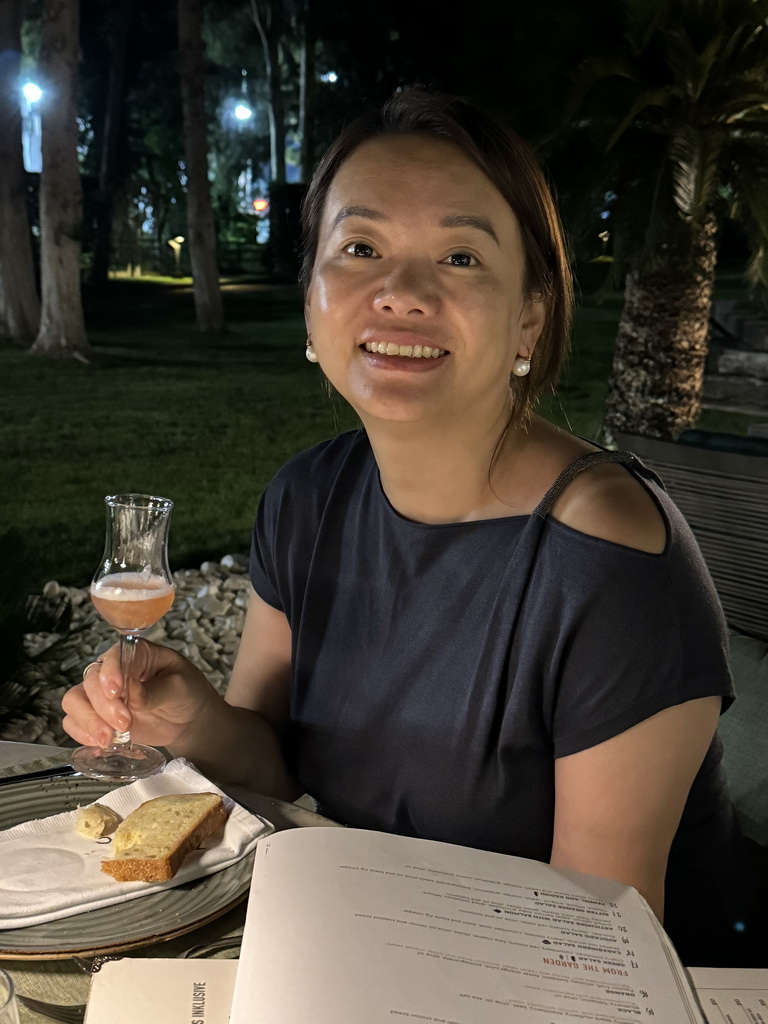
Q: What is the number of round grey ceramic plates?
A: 1